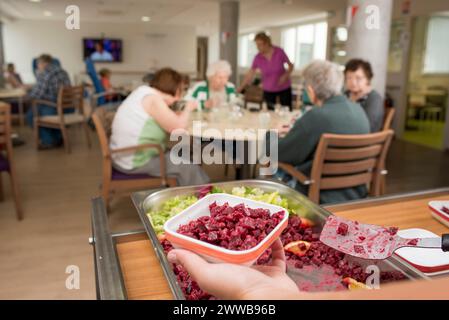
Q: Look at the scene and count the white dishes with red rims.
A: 3